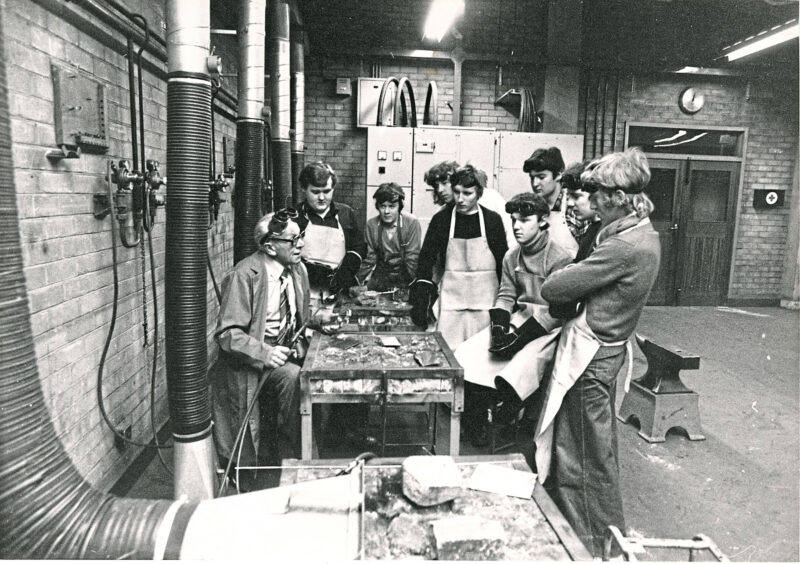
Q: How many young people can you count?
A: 8